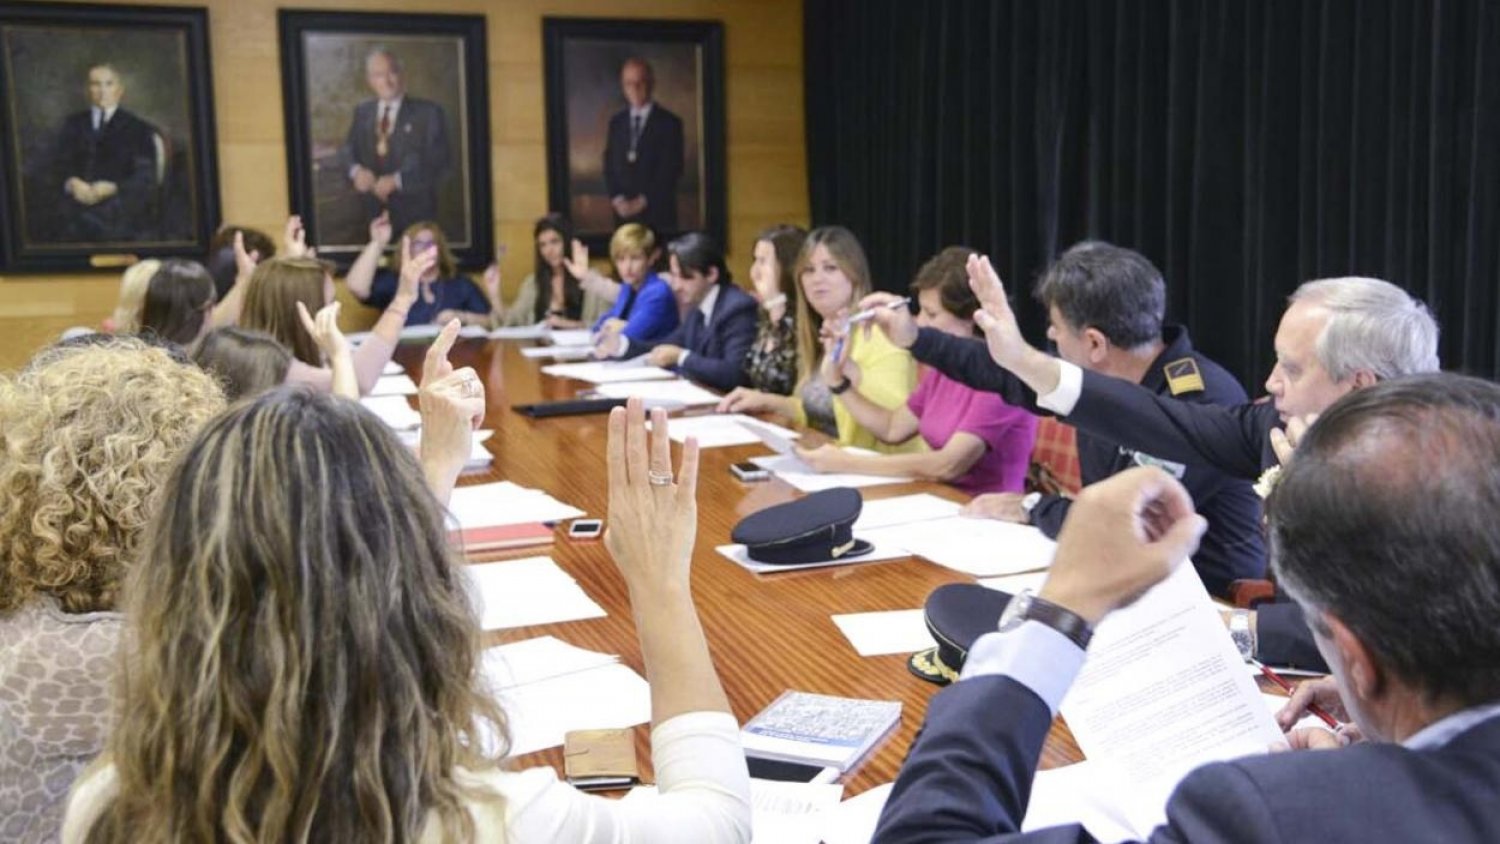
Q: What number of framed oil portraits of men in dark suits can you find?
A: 3